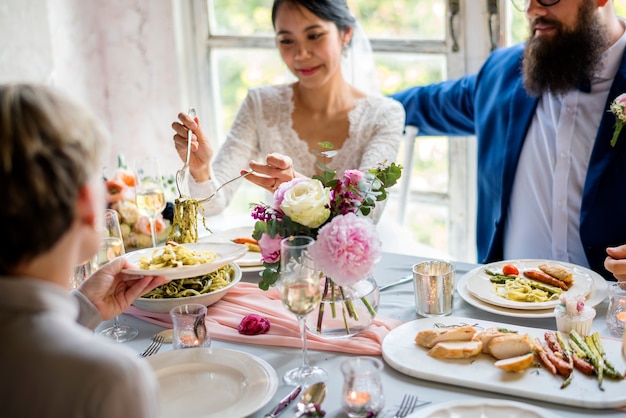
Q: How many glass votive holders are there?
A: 4